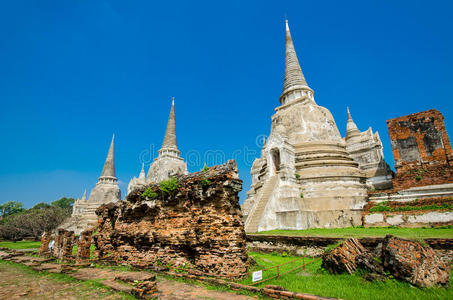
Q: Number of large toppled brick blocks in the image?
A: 2